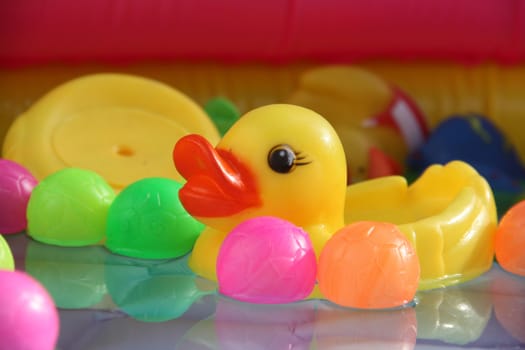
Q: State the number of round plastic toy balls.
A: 8